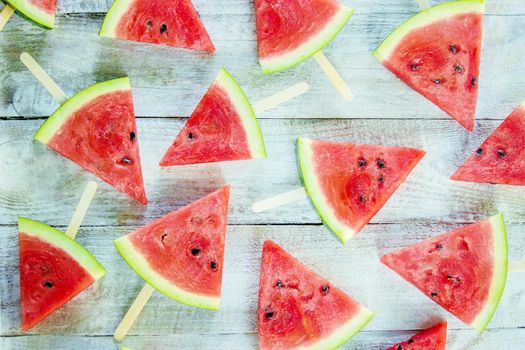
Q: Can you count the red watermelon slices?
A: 13